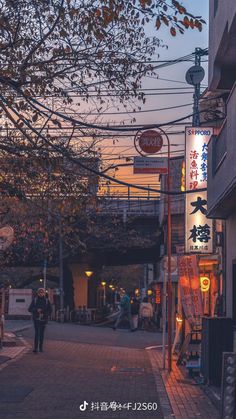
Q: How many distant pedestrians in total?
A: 3